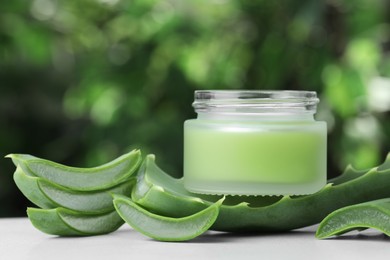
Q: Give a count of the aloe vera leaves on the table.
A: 6